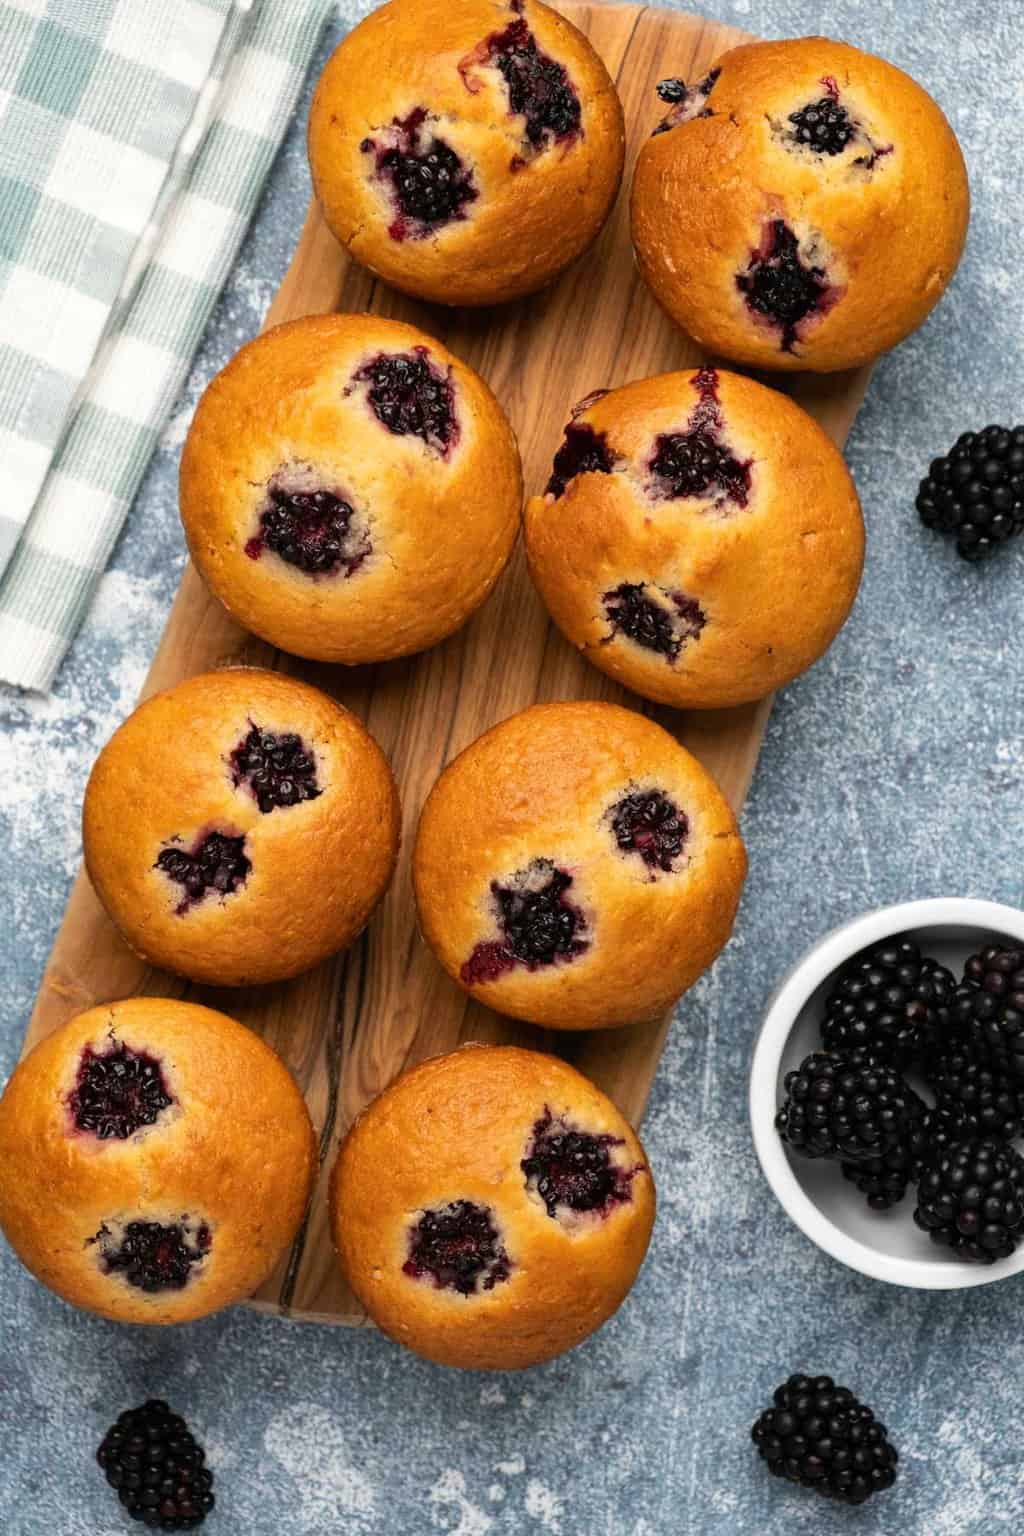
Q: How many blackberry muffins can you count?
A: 8